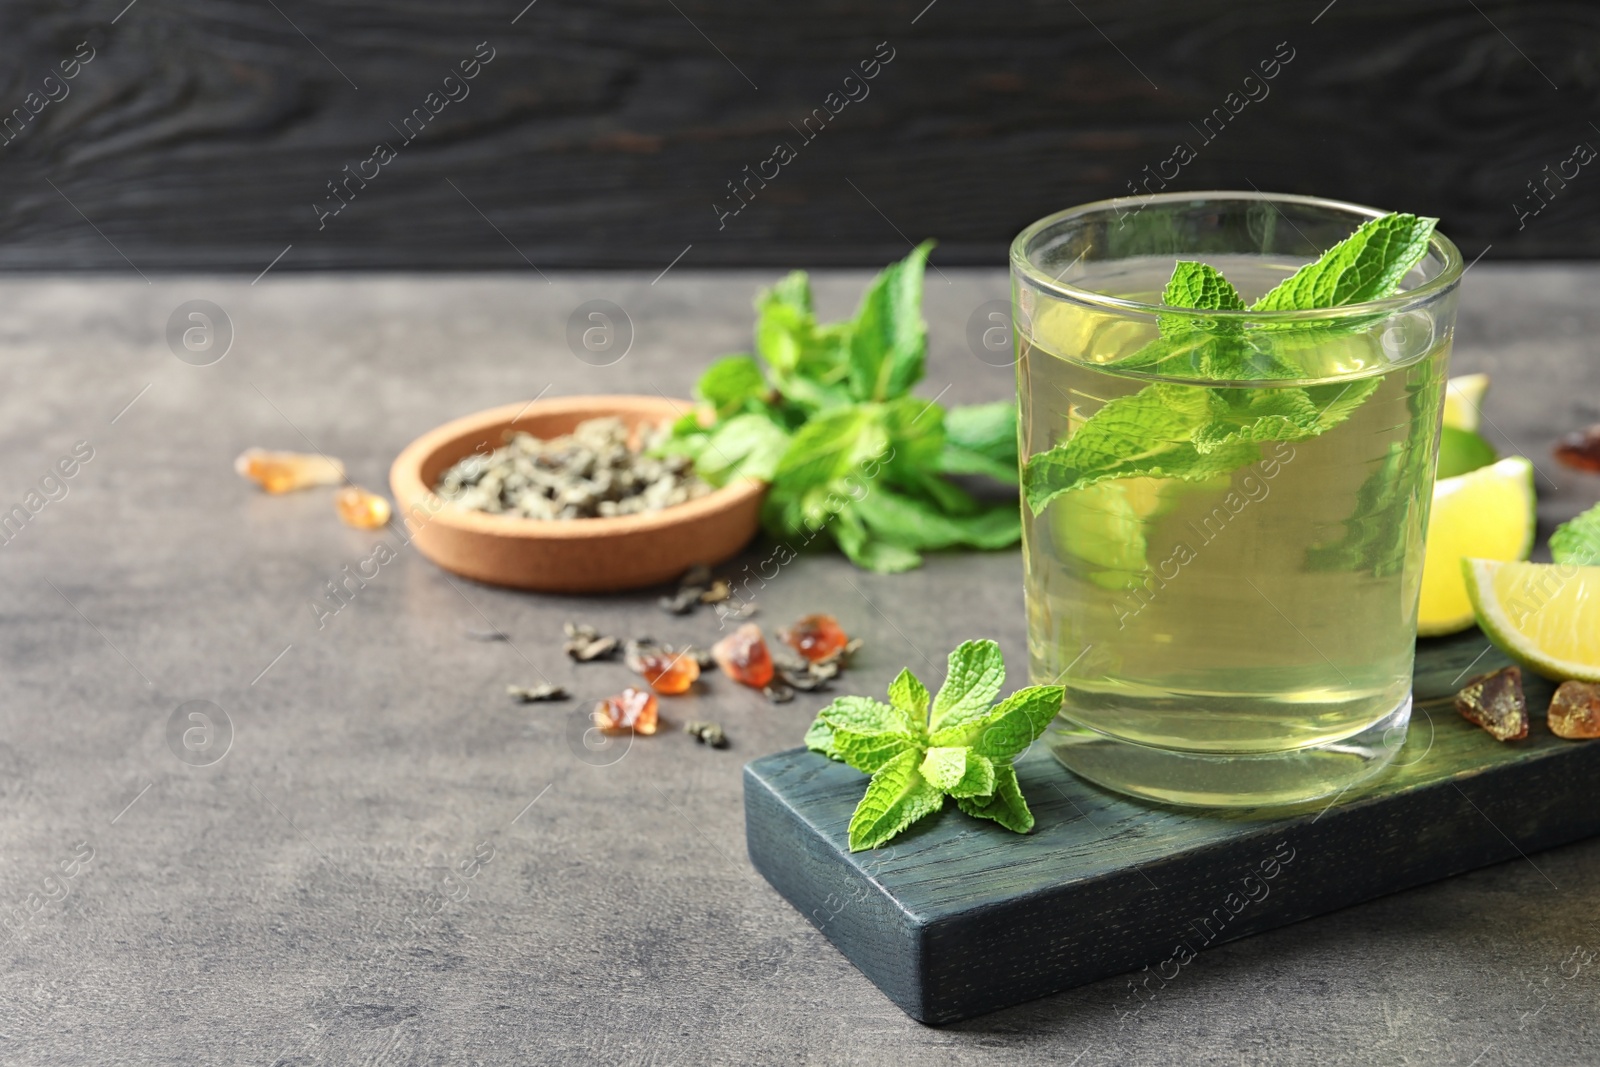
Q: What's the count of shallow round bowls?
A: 1